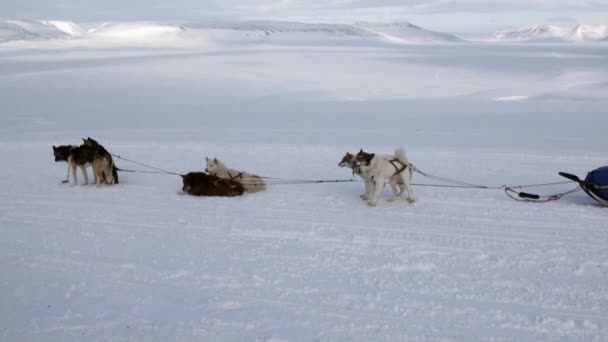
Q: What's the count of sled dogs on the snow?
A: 6